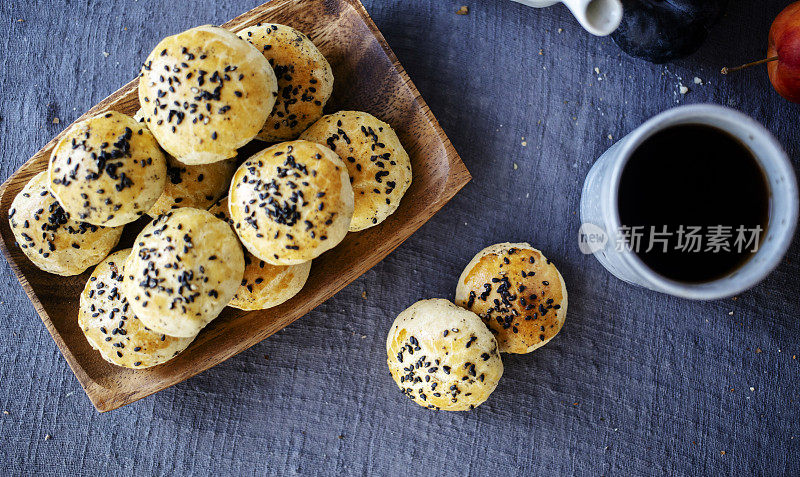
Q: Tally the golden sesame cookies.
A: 12